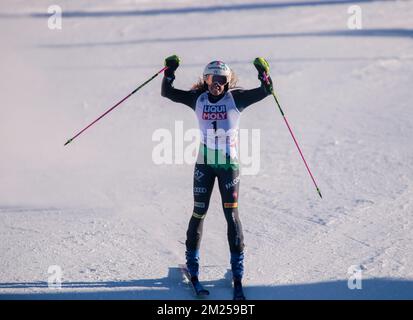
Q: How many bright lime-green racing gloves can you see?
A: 2